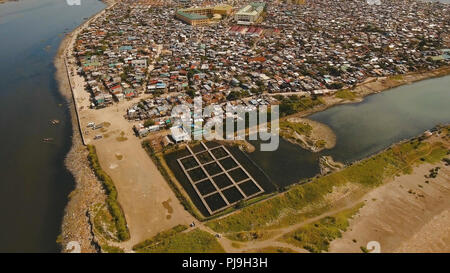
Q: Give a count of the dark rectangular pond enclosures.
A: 12